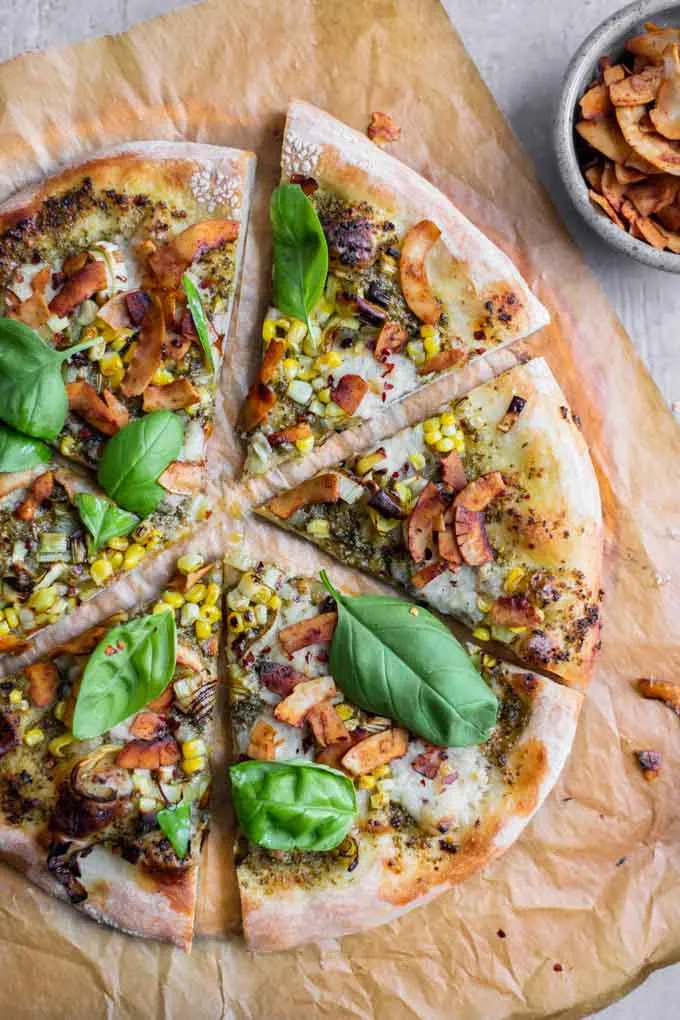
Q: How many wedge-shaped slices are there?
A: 6